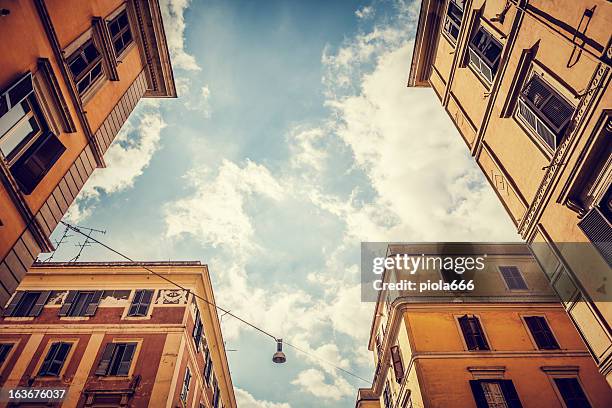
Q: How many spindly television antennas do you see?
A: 2